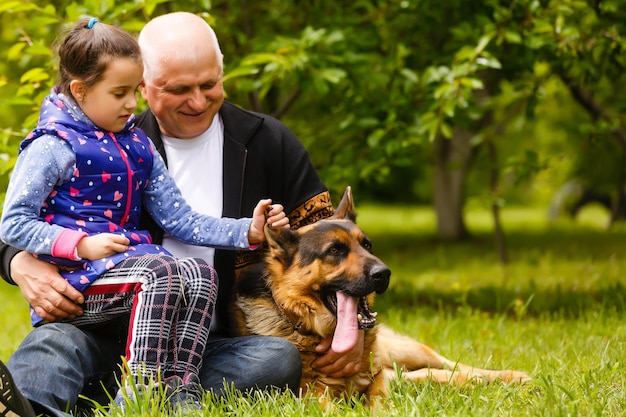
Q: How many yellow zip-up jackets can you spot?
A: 0